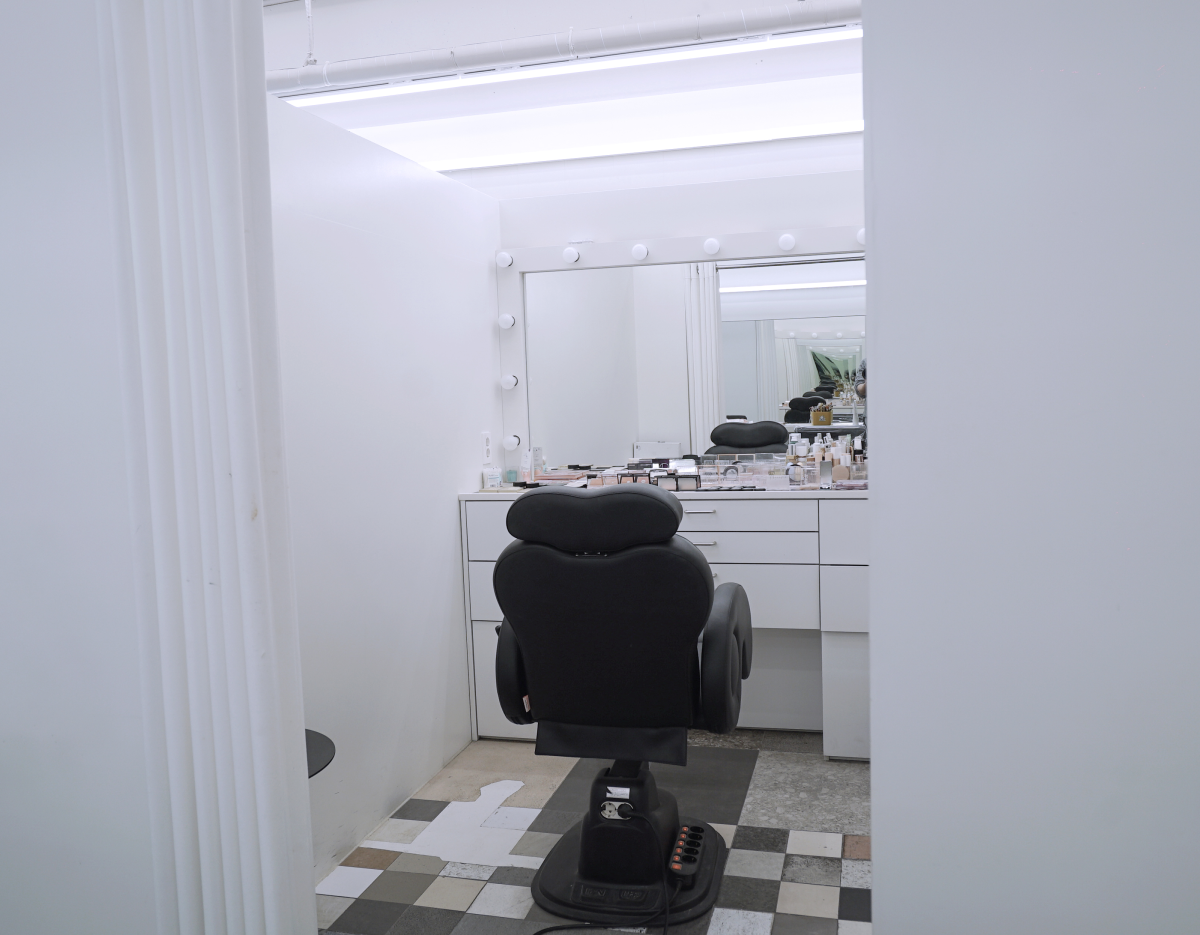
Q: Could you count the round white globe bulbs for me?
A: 9